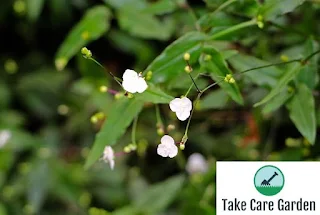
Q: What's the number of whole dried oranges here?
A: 0